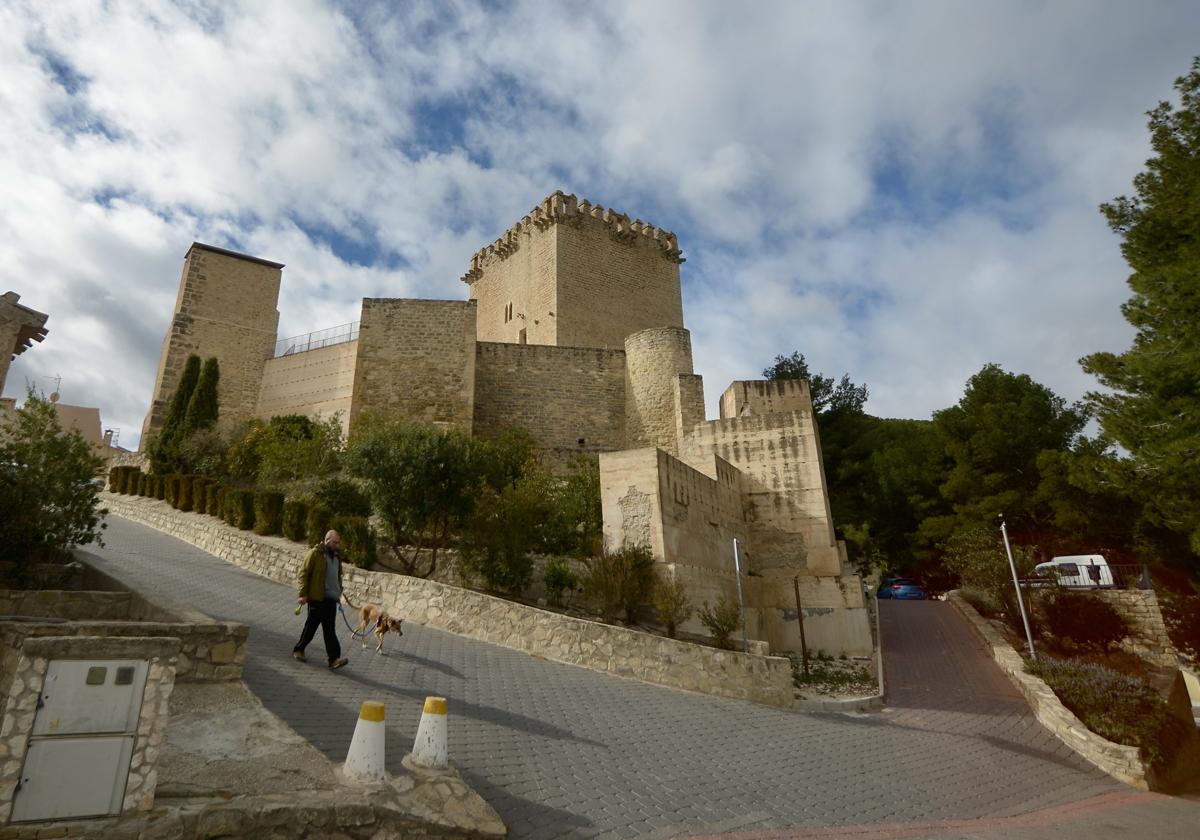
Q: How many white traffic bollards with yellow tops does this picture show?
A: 2